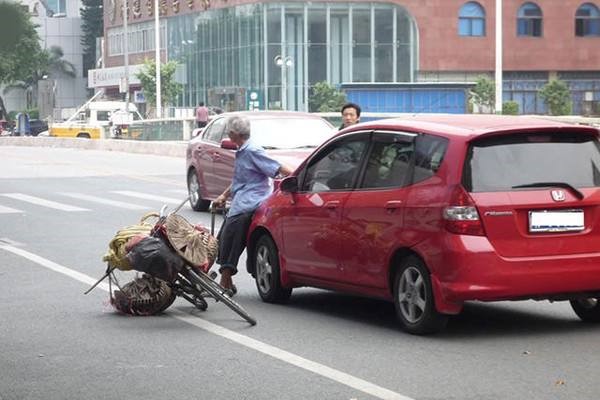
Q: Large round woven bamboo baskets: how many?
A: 2